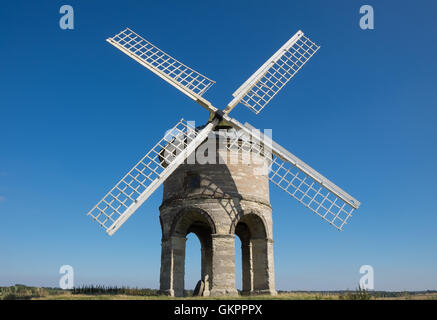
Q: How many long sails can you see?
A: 4